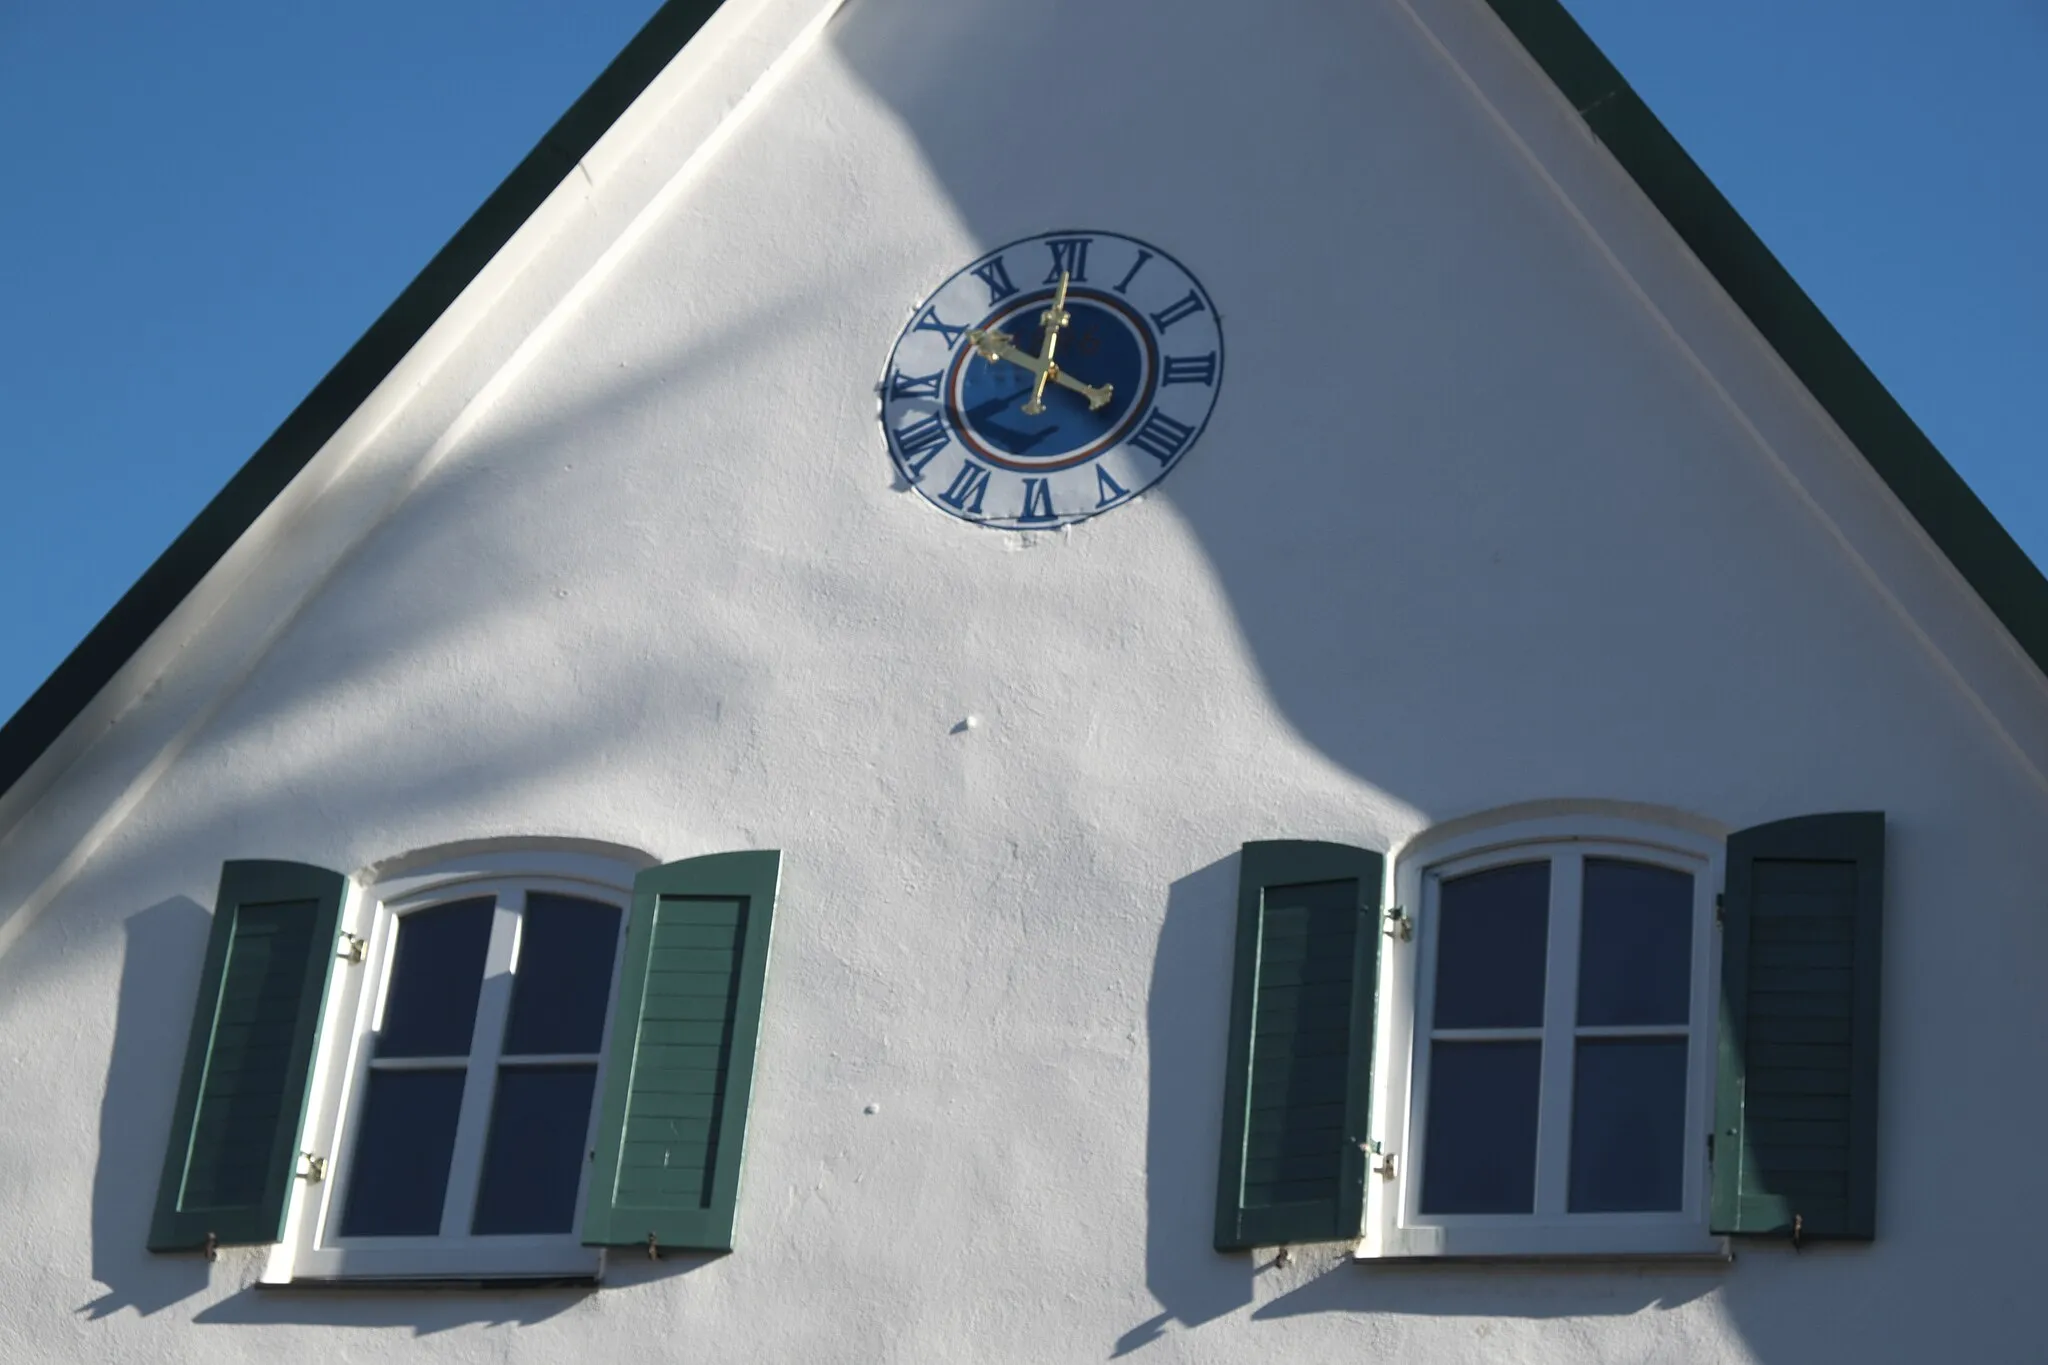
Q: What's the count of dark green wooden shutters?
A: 4